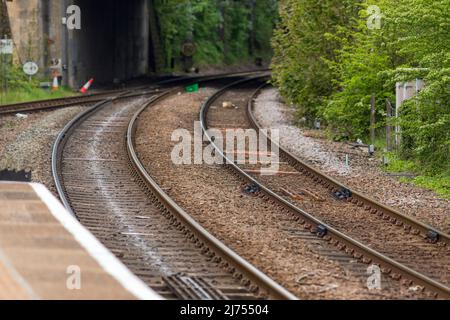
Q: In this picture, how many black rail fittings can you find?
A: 4